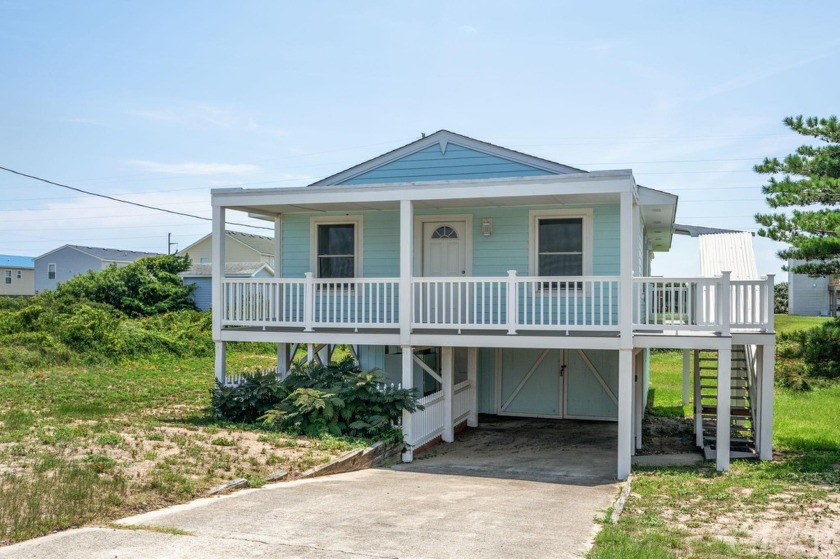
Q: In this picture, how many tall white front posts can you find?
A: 3